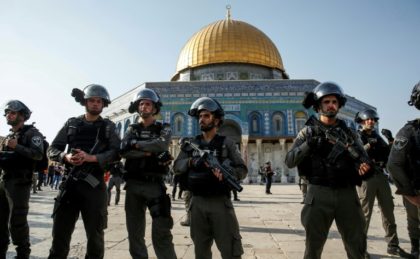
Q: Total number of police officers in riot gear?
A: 7